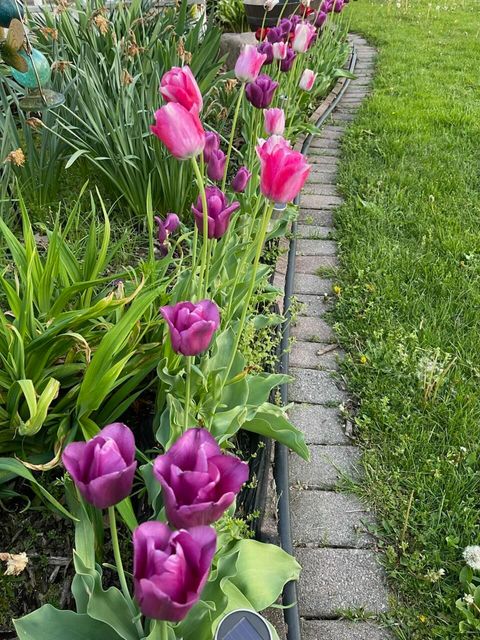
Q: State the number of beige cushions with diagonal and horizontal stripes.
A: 0